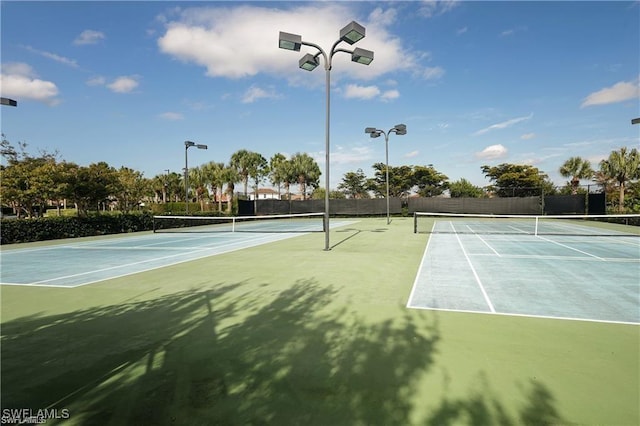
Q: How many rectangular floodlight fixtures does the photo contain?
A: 12